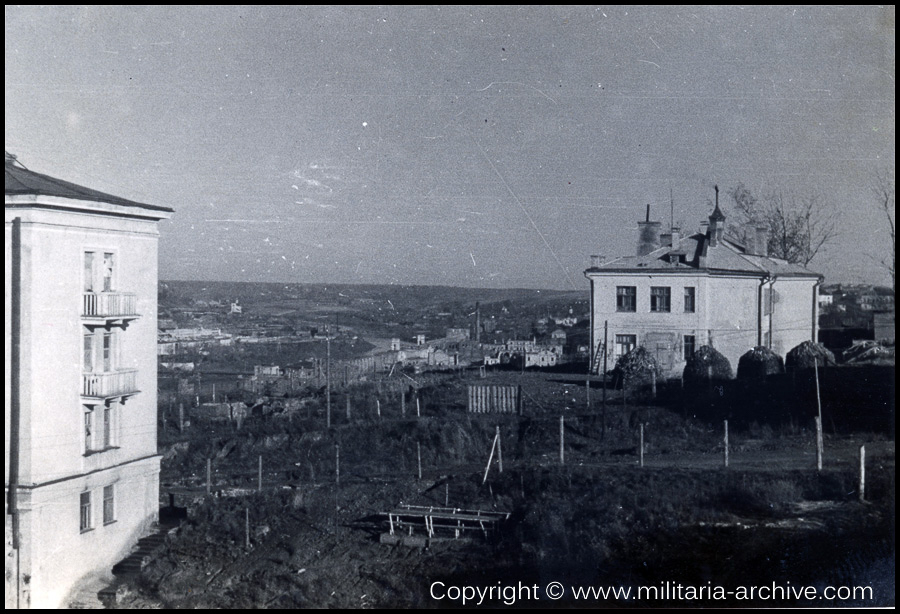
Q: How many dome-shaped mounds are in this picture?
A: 4